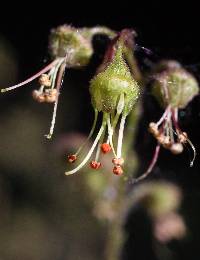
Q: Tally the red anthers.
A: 5